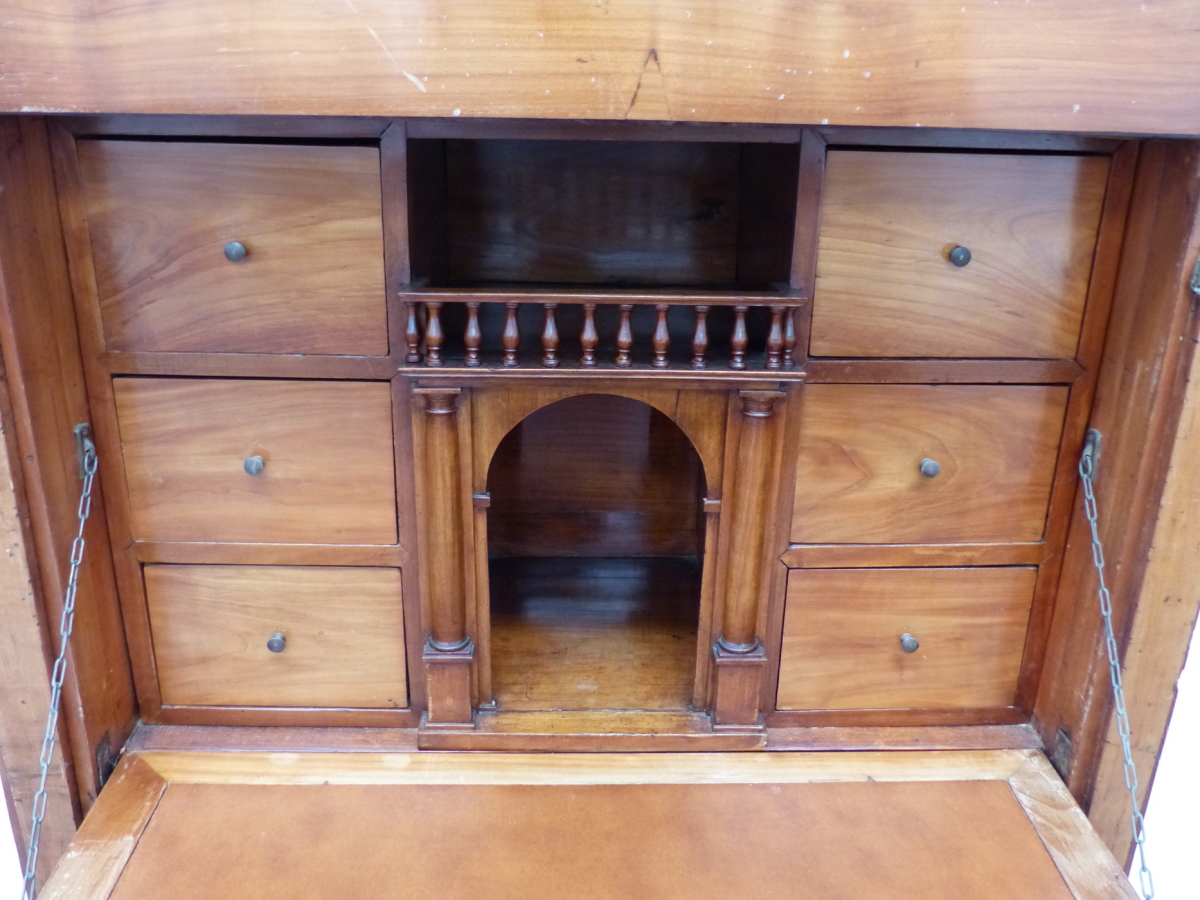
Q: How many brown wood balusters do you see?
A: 12